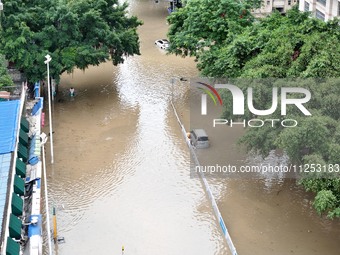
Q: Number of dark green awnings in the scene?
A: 8